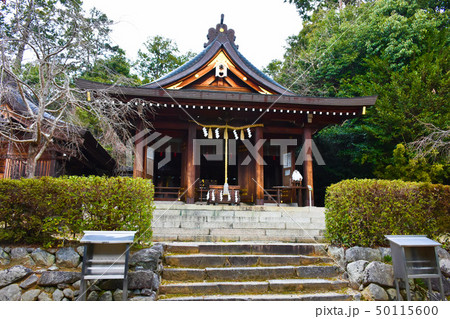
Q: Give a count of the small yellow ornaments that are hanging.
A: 3